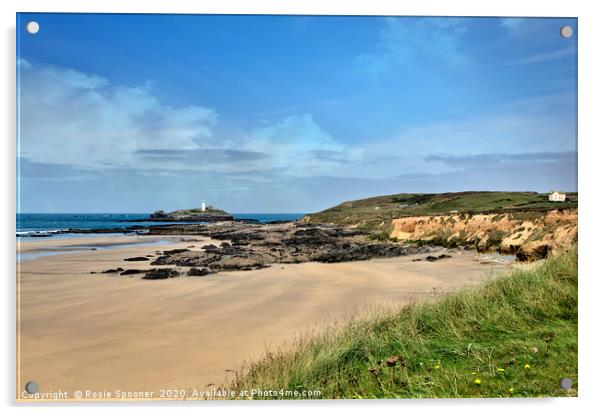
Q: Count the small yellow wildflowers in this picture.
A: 6